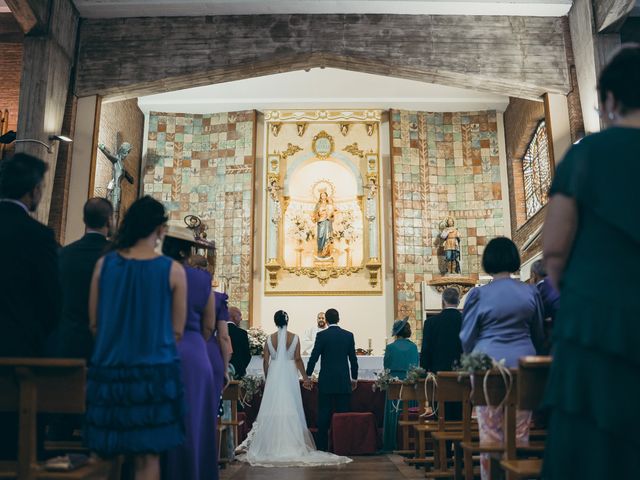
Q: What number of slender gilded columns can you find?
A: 2